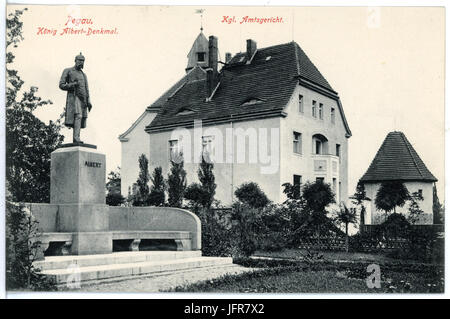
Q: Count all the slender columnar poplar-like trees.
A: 4